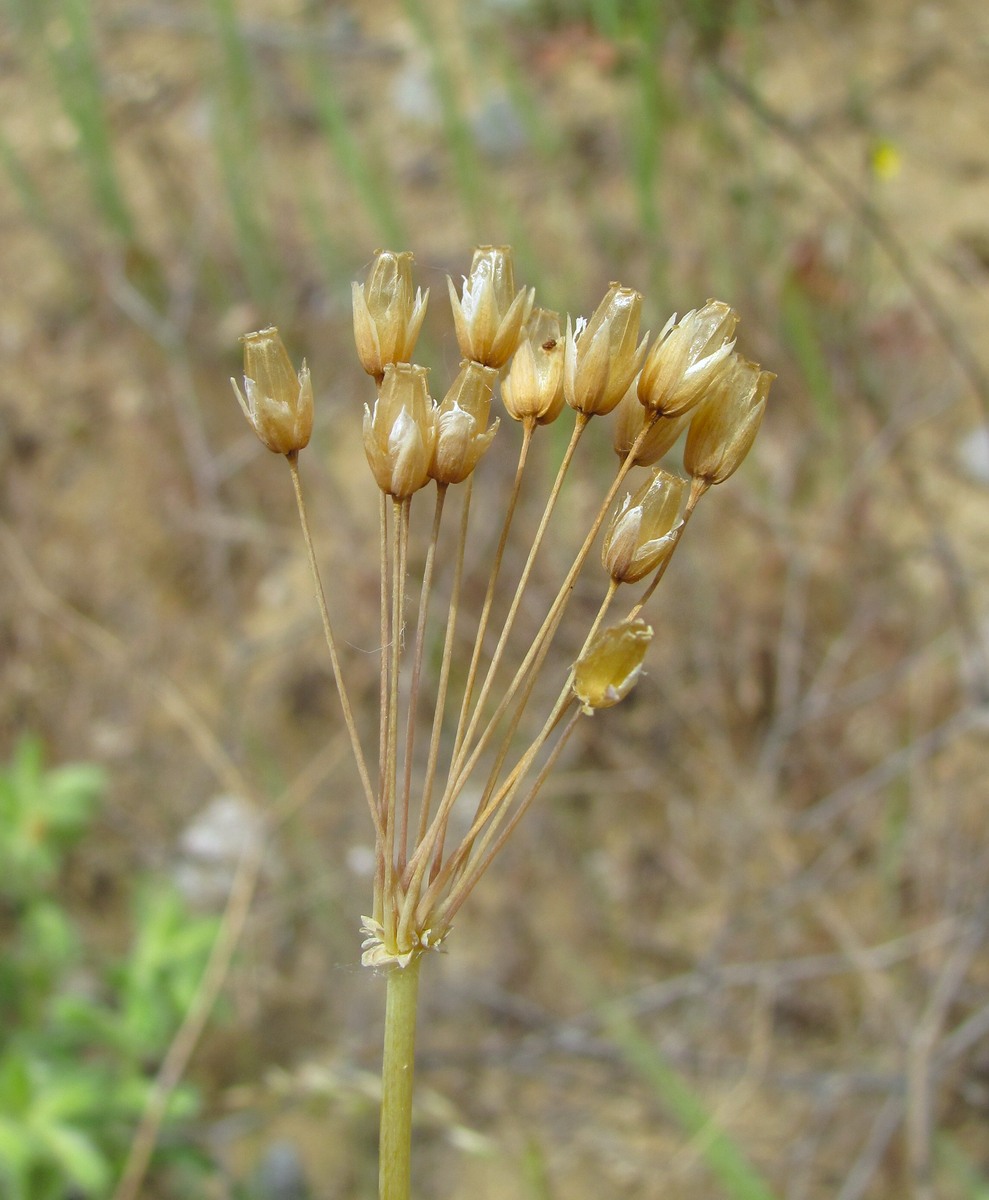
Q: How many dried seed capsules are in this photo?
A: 12